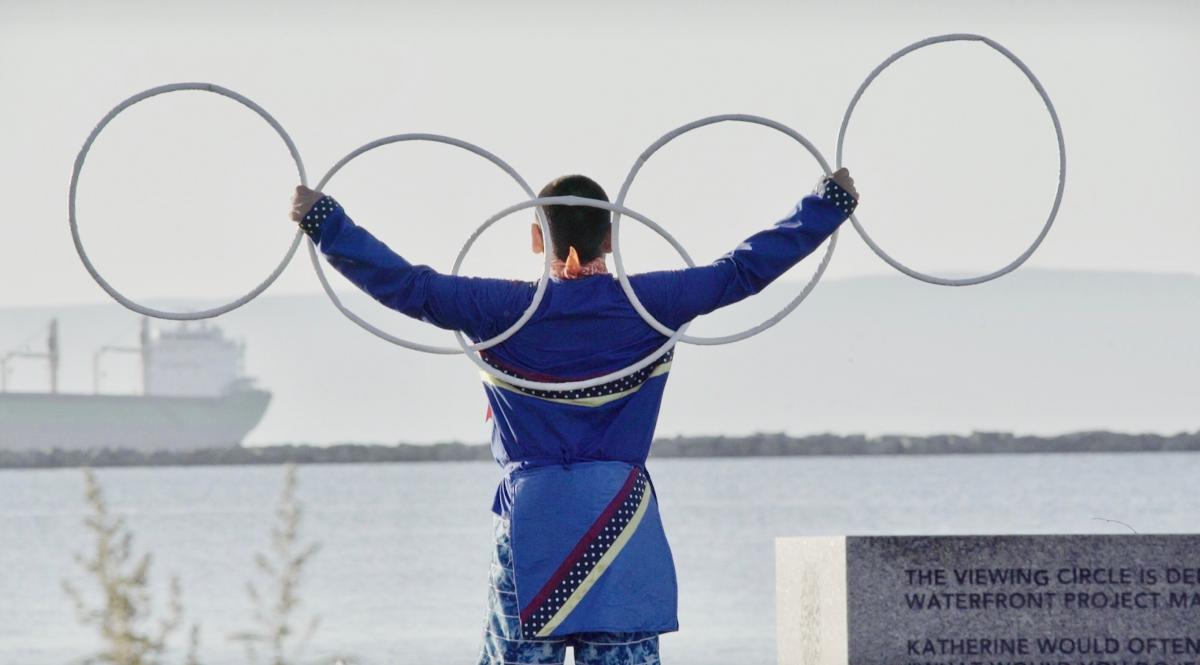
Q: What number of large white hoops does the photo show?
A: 5